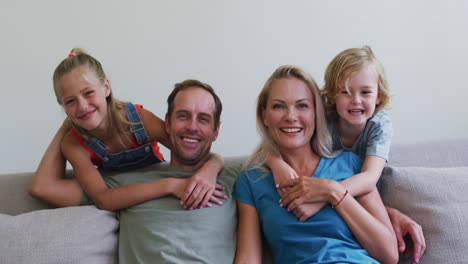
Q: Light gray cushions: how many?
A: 2